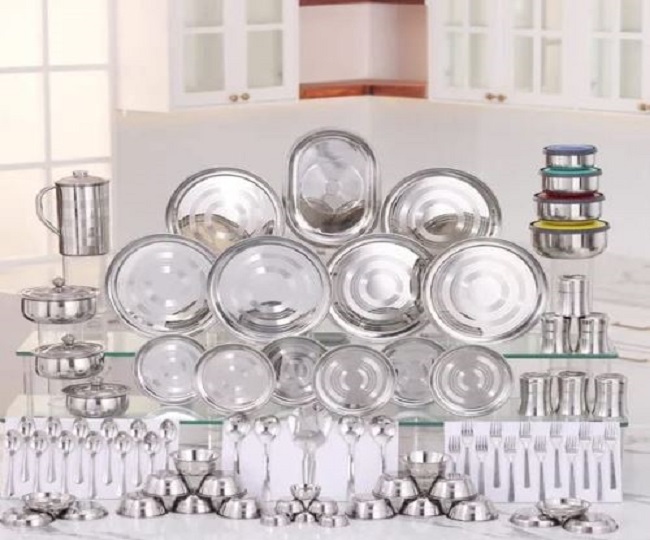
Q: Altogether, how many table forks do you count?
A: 12